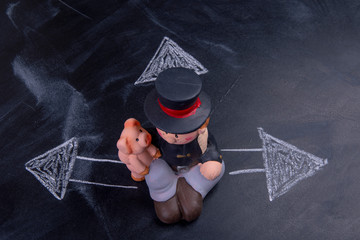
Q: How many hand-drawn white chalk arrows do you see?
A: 3